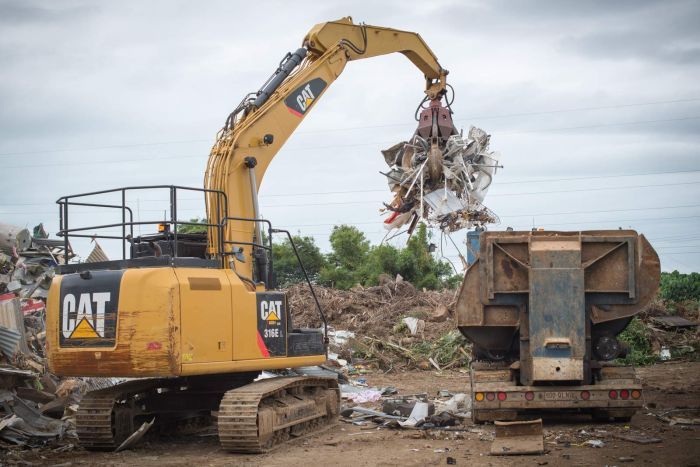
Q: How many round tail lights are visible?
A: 8